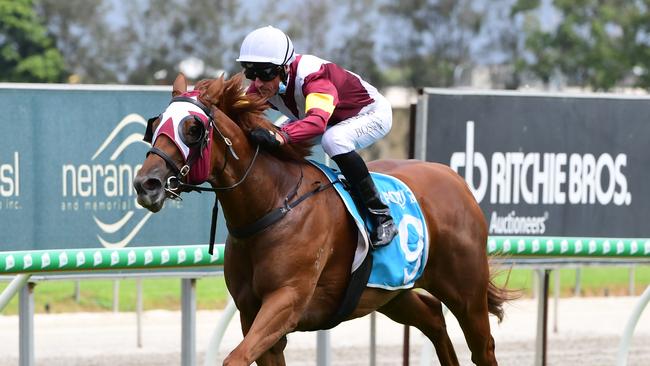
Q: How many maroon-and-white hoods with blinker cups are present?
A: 1